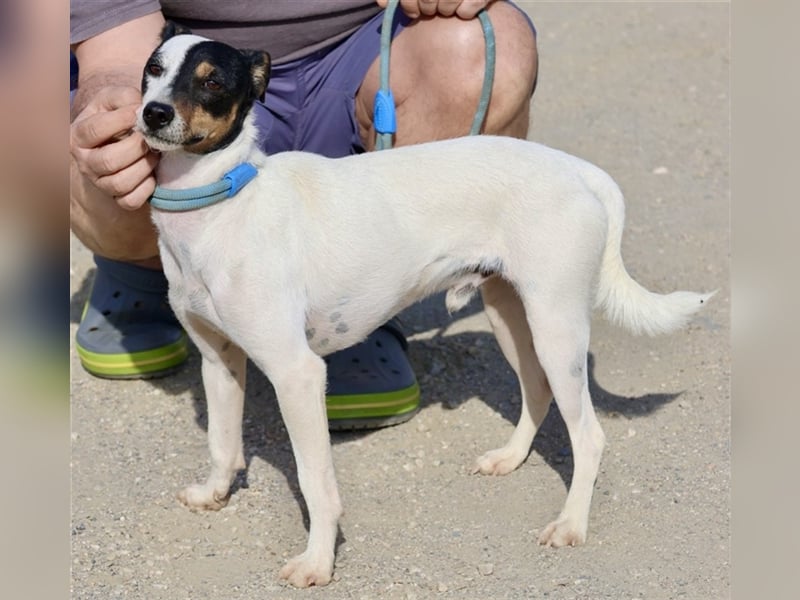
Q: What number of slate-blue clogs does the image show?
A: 2